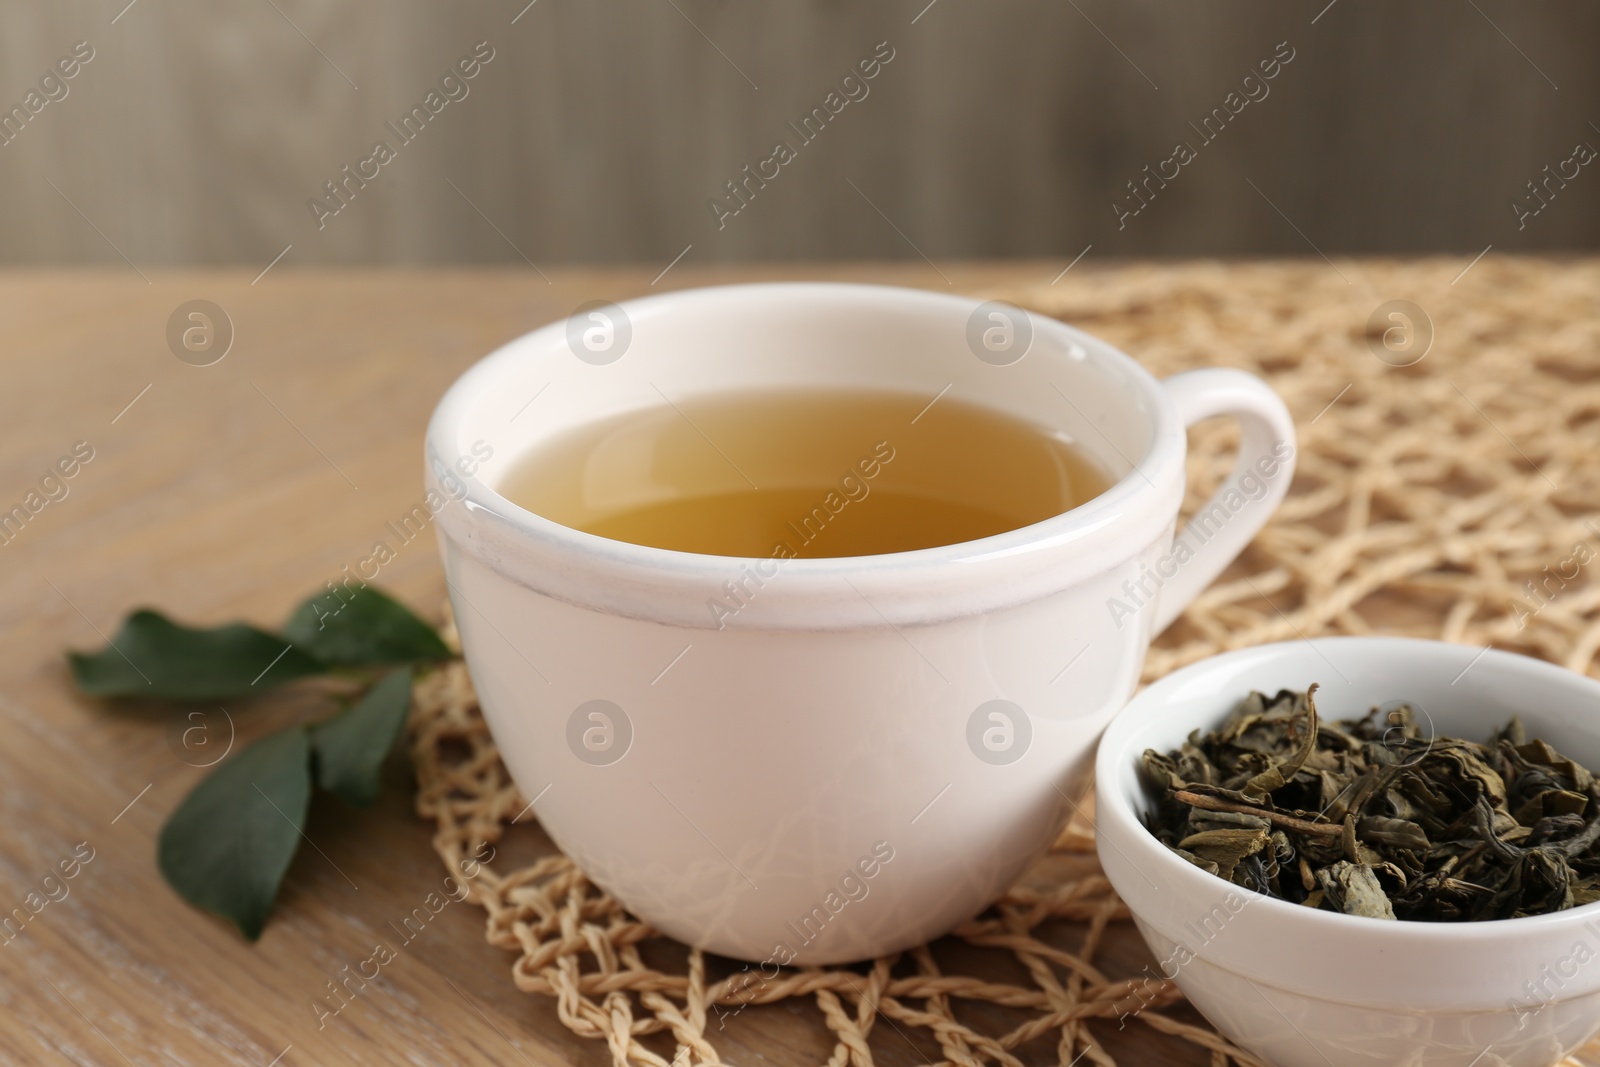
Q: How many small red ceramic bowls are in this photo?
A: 0